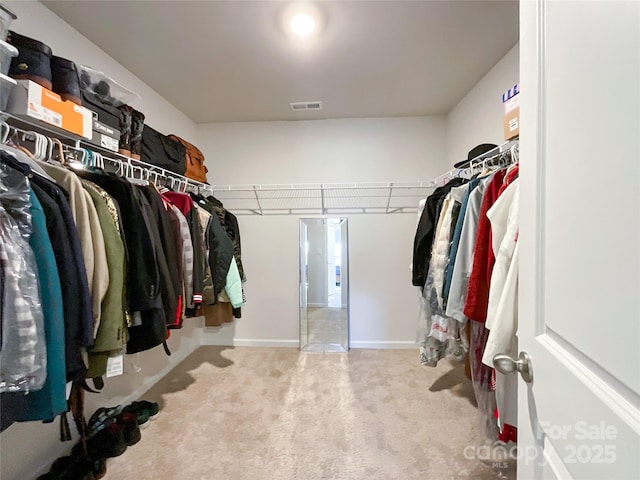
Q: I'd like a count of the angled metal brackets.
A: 3